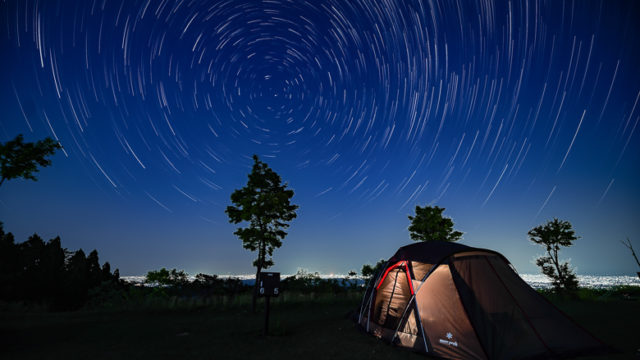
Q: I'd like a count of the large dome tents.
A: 1